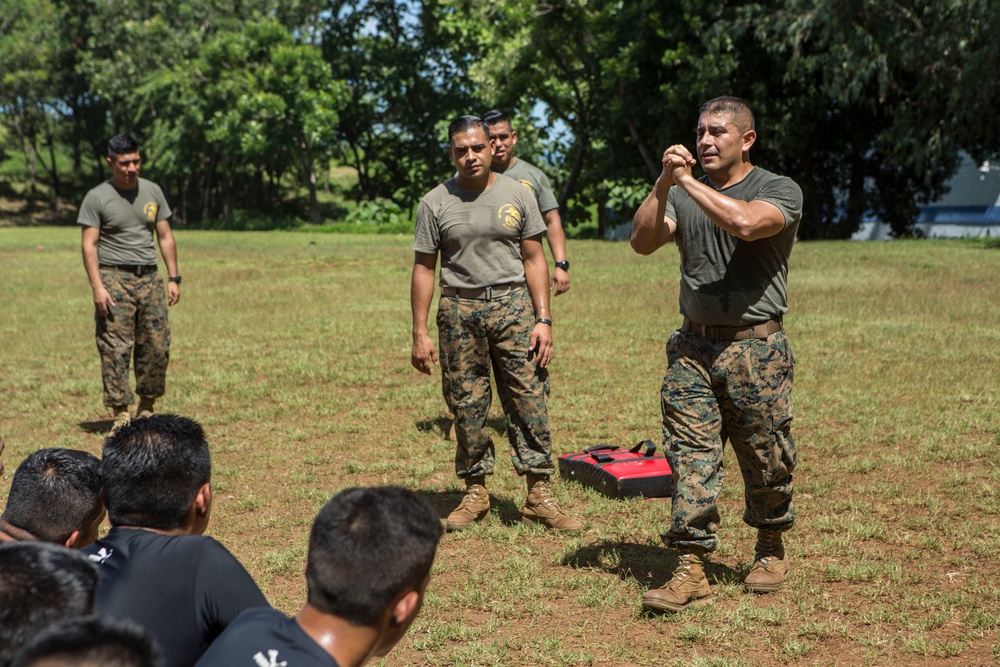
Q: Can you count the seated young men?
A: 5